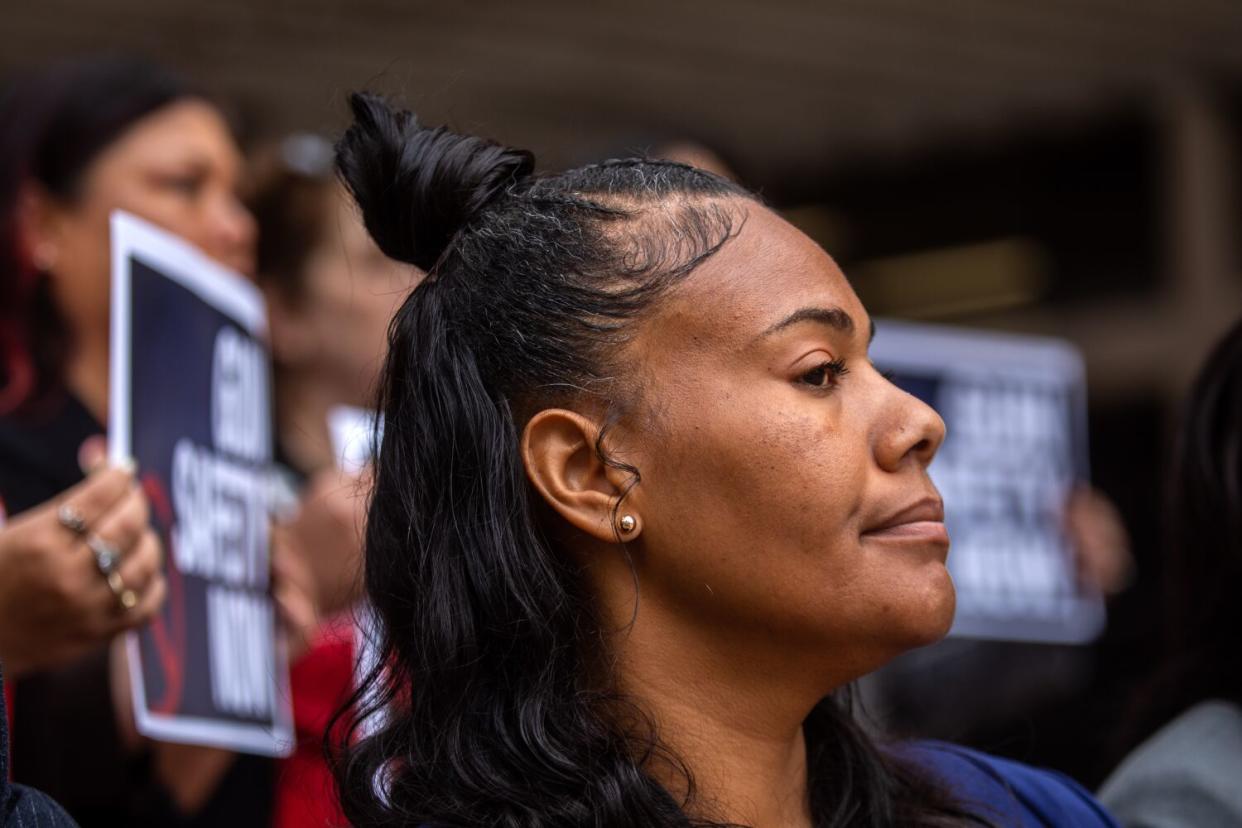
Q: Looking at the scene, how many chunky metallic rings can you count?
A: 3